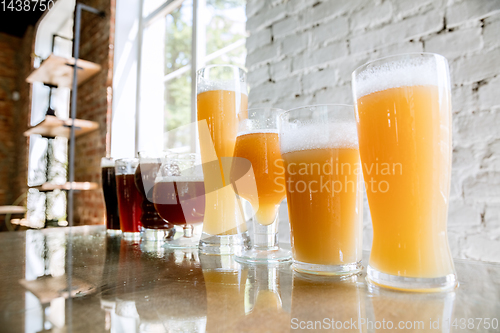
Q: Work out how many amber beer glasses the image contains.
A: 4